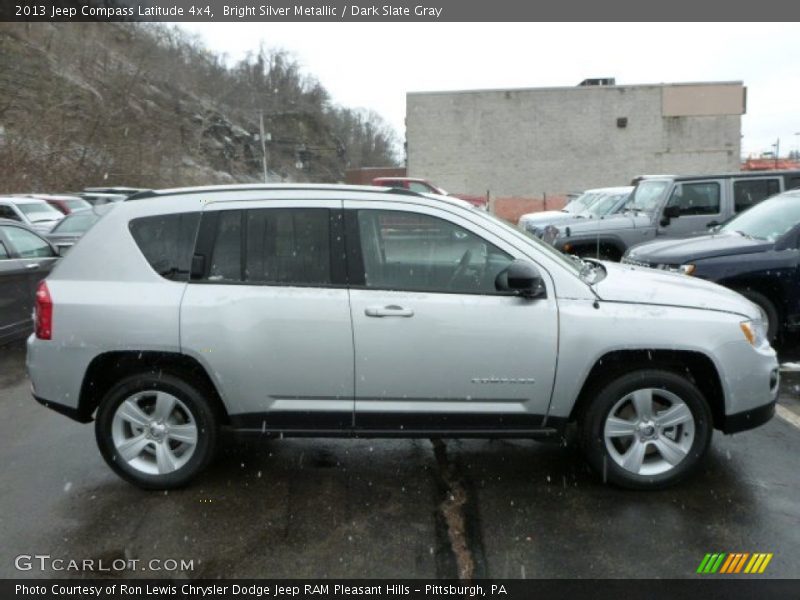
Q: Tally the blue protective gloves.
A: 0